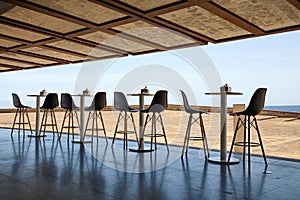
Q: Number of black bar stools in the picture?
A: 8